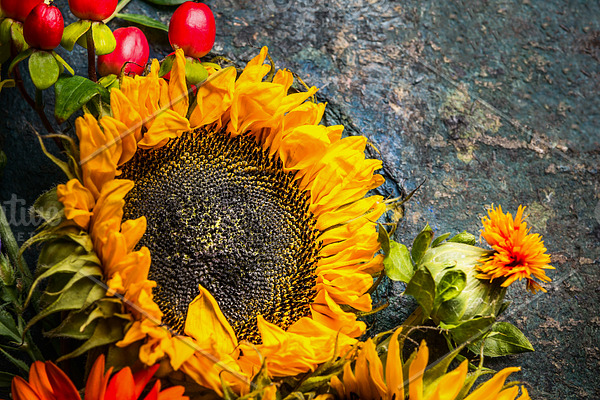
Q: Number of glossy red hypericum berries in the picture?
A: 5